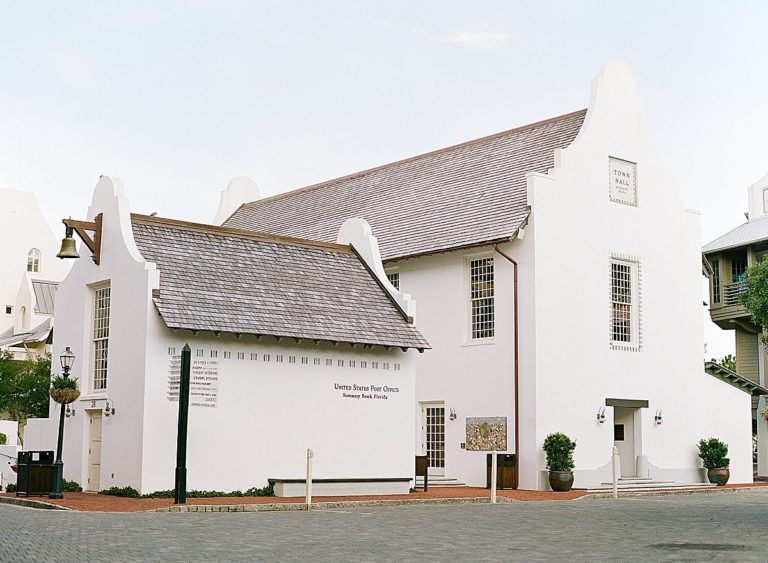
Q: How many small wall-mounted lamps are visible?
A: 5